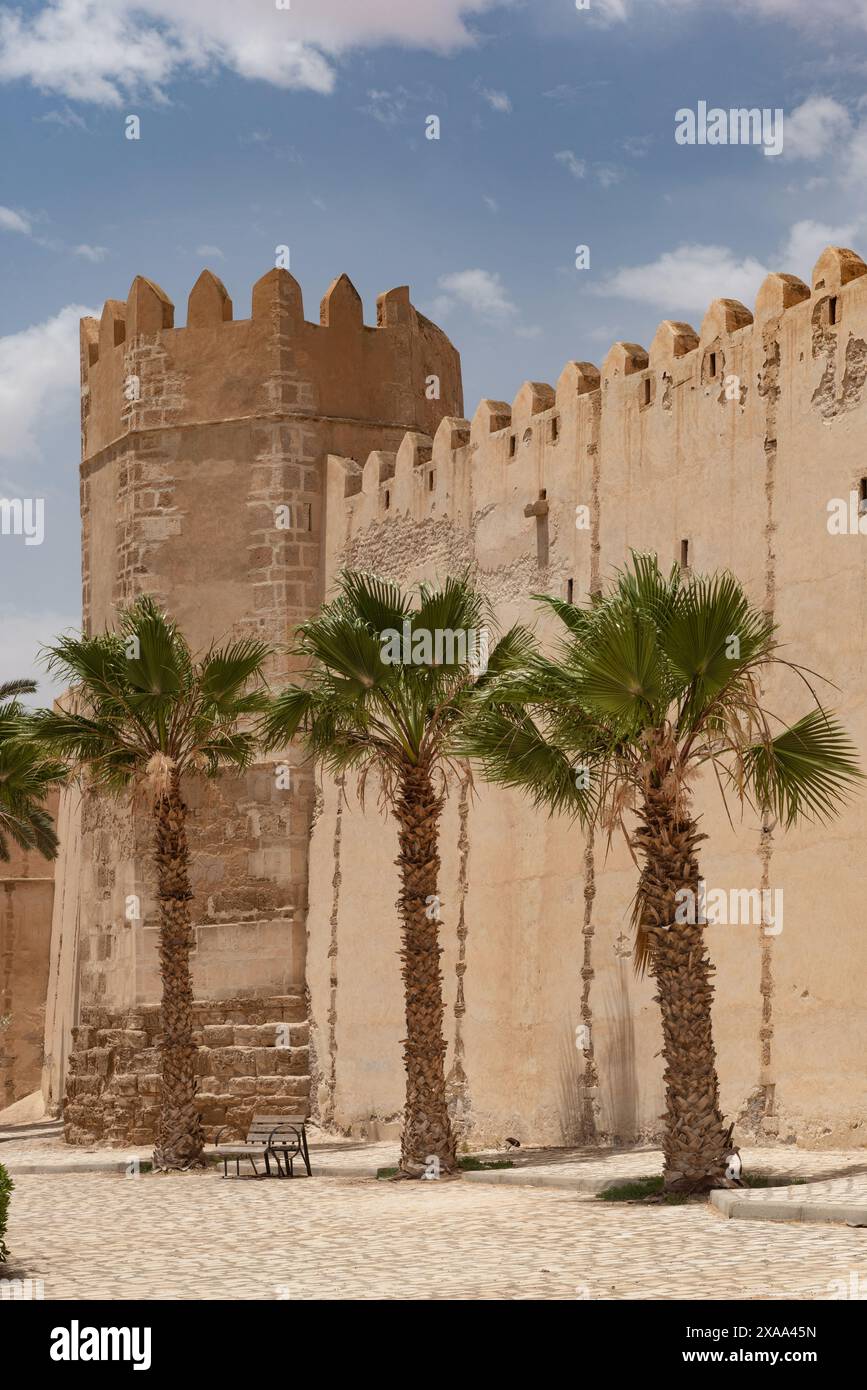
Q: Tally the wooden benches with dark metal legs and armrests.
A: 1